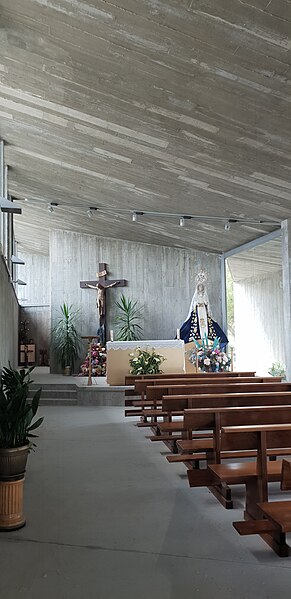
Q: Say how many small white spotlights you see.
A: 5